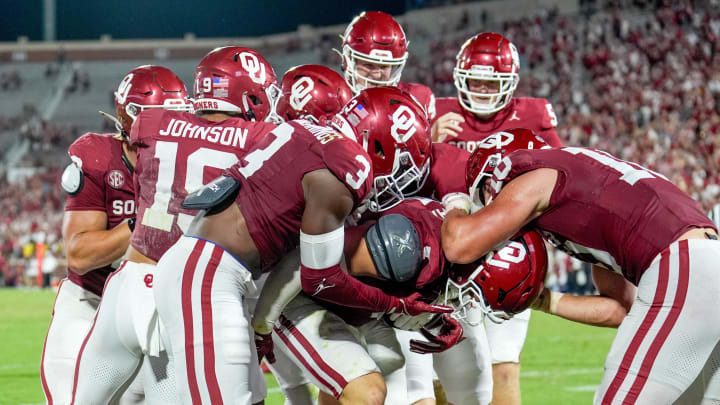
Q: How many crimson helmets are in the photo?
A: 8